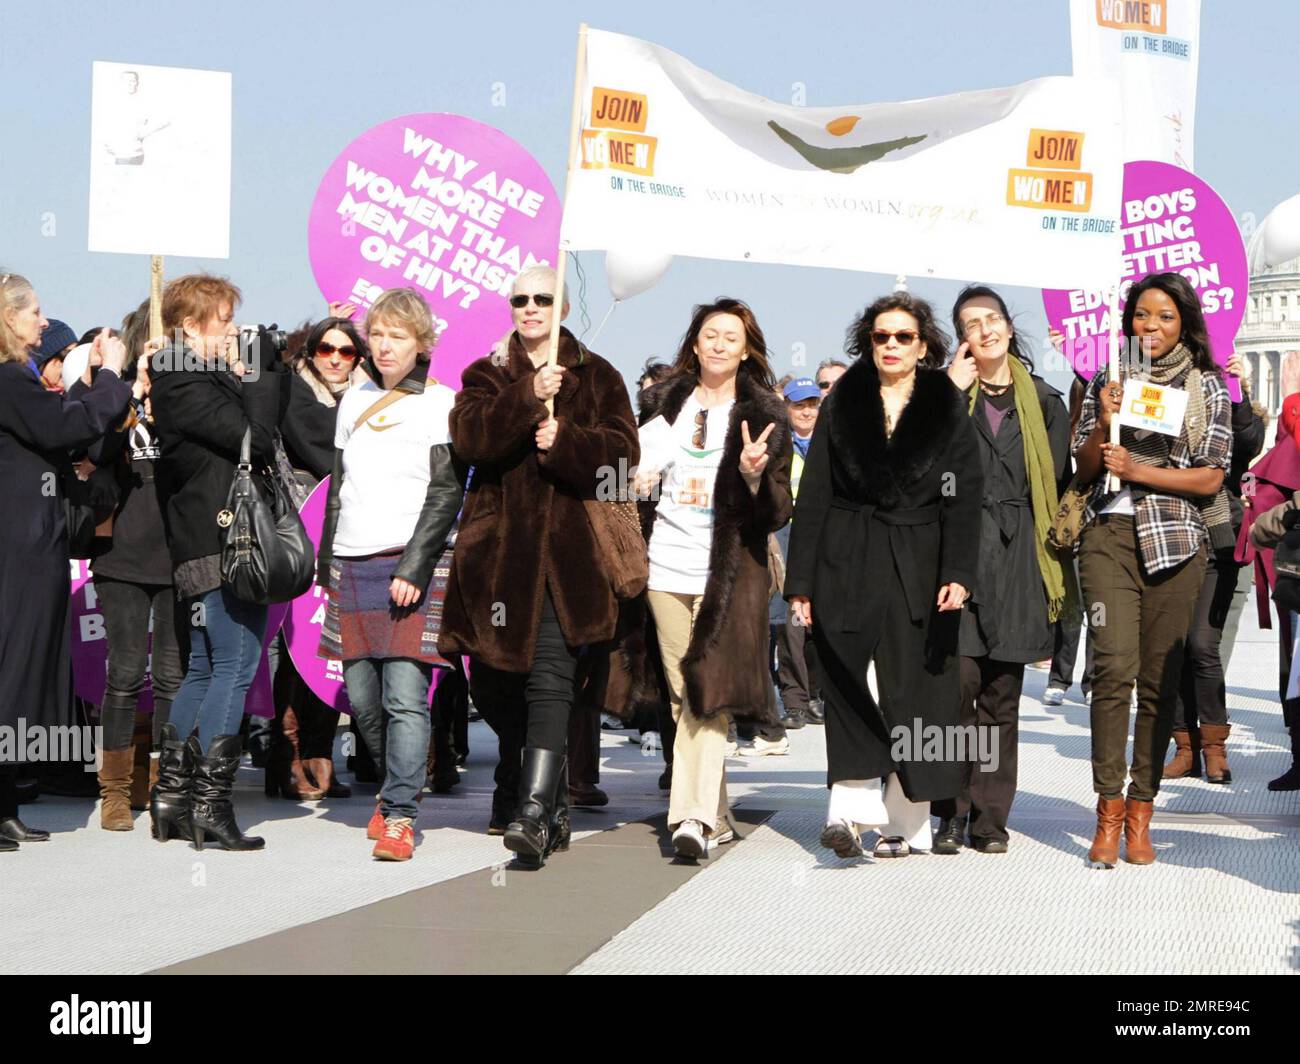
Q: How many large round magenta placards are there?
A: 4